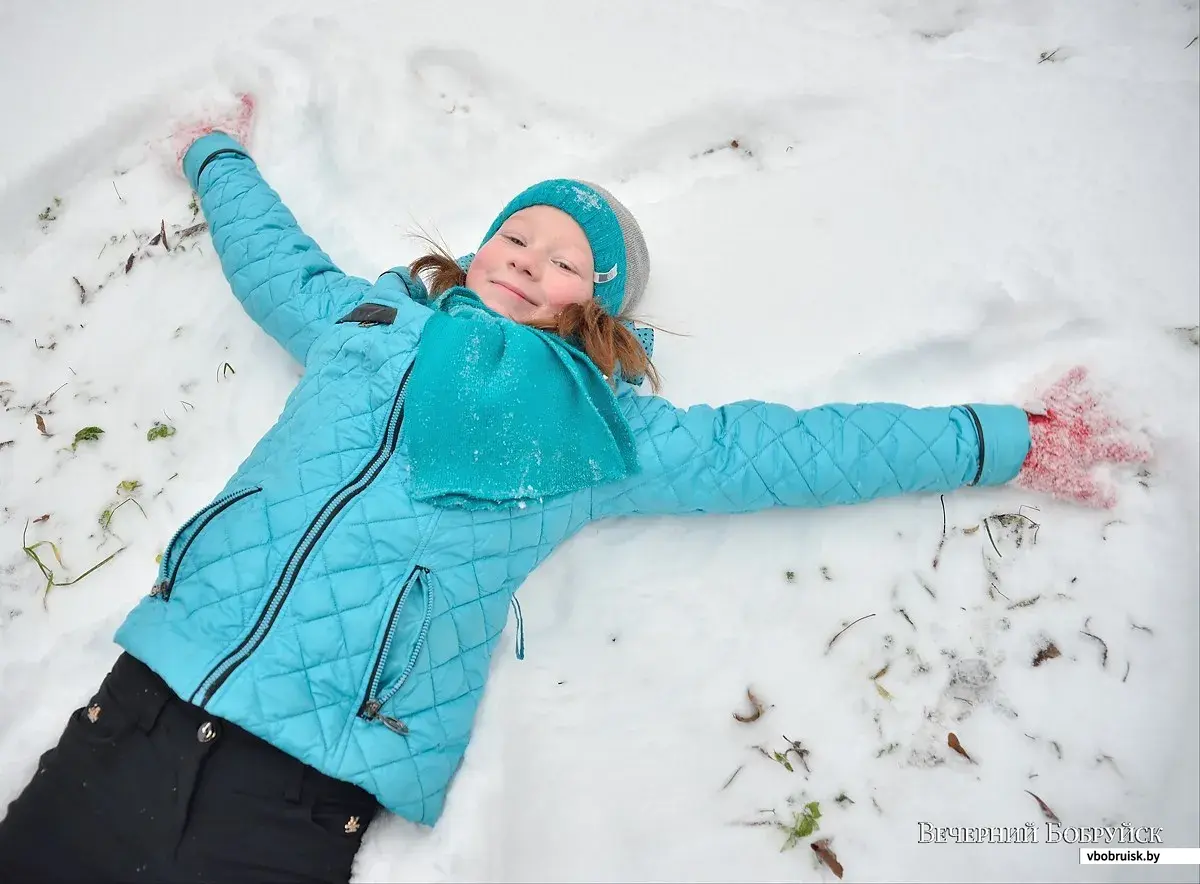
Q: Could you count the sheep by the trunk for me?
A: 0